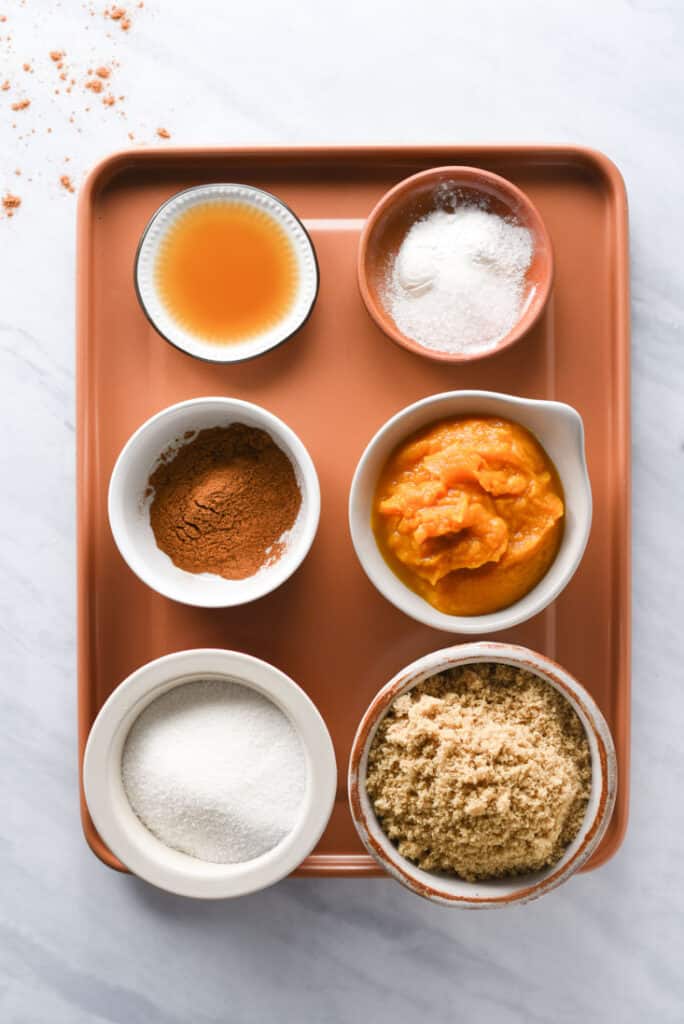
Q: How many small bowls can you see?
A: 6